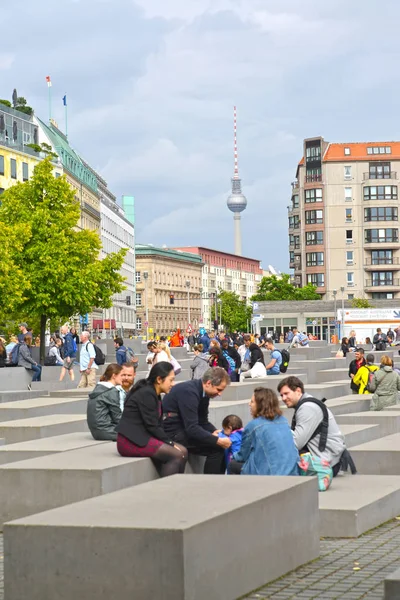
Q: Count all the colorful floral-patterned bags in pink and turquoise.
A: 1